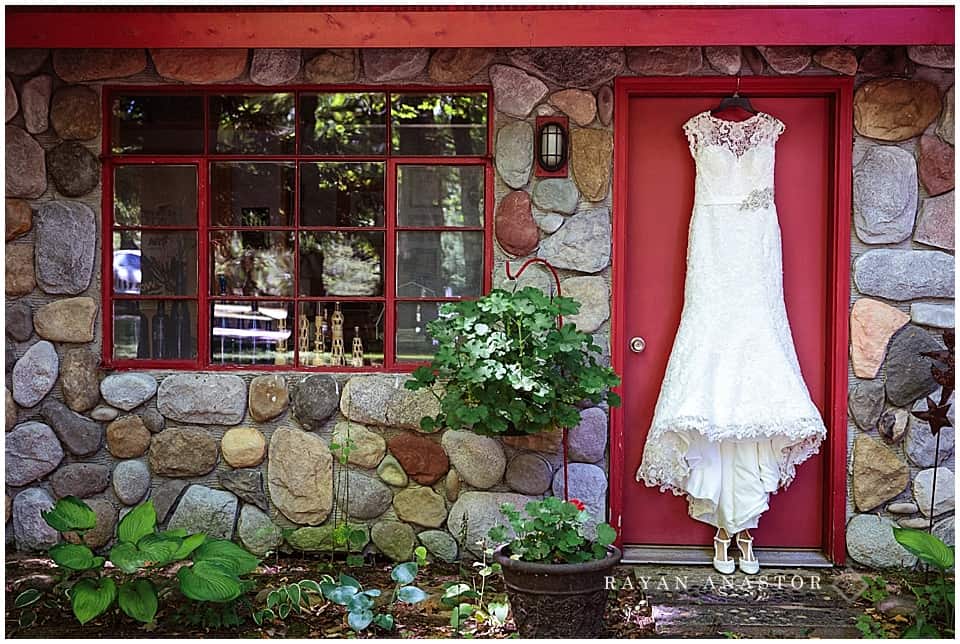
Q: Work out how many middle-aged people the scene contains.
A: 0